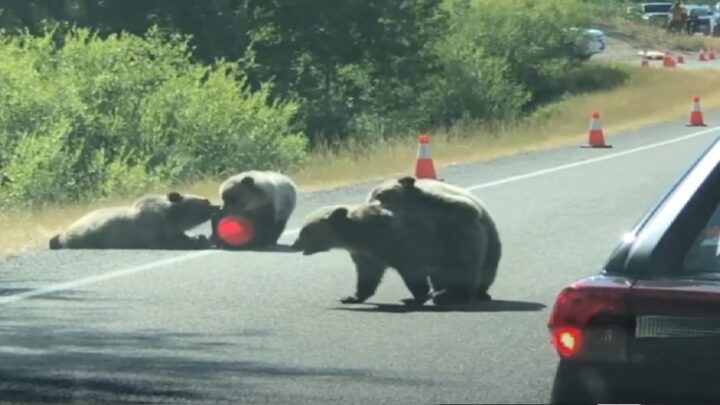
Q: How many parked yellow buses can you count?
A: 0